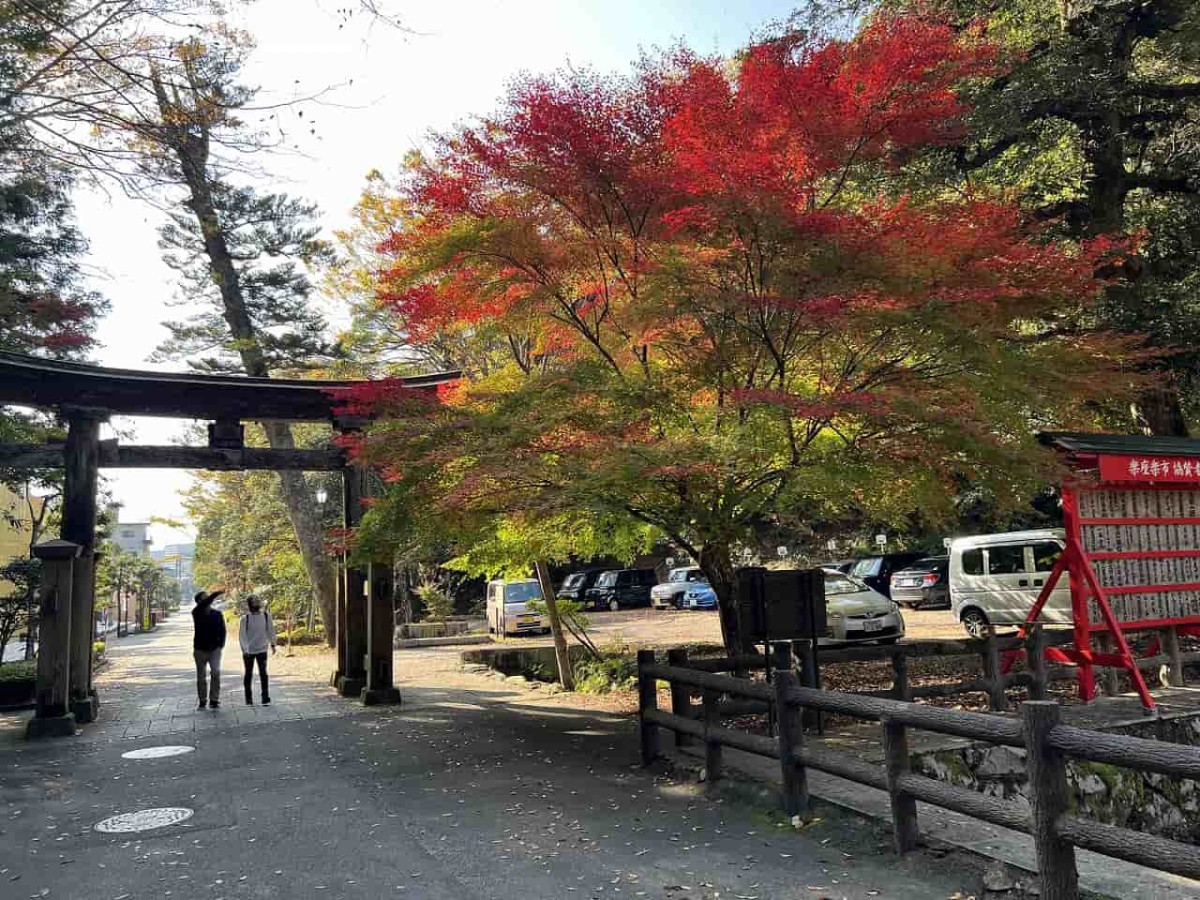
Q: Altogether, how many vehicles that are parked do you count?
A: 10